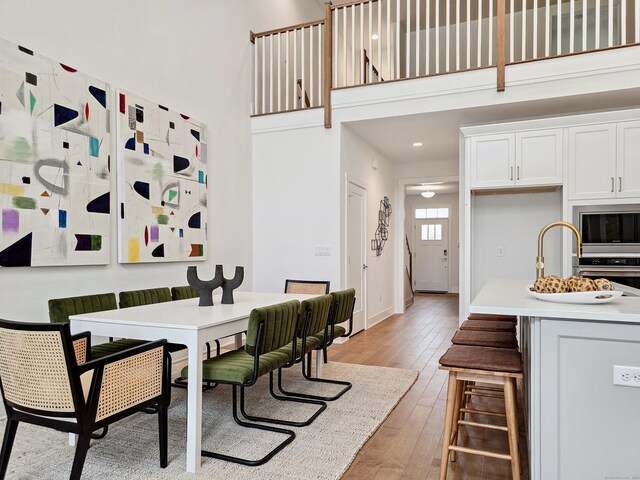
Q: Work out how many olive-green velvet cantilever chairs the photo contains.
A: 6